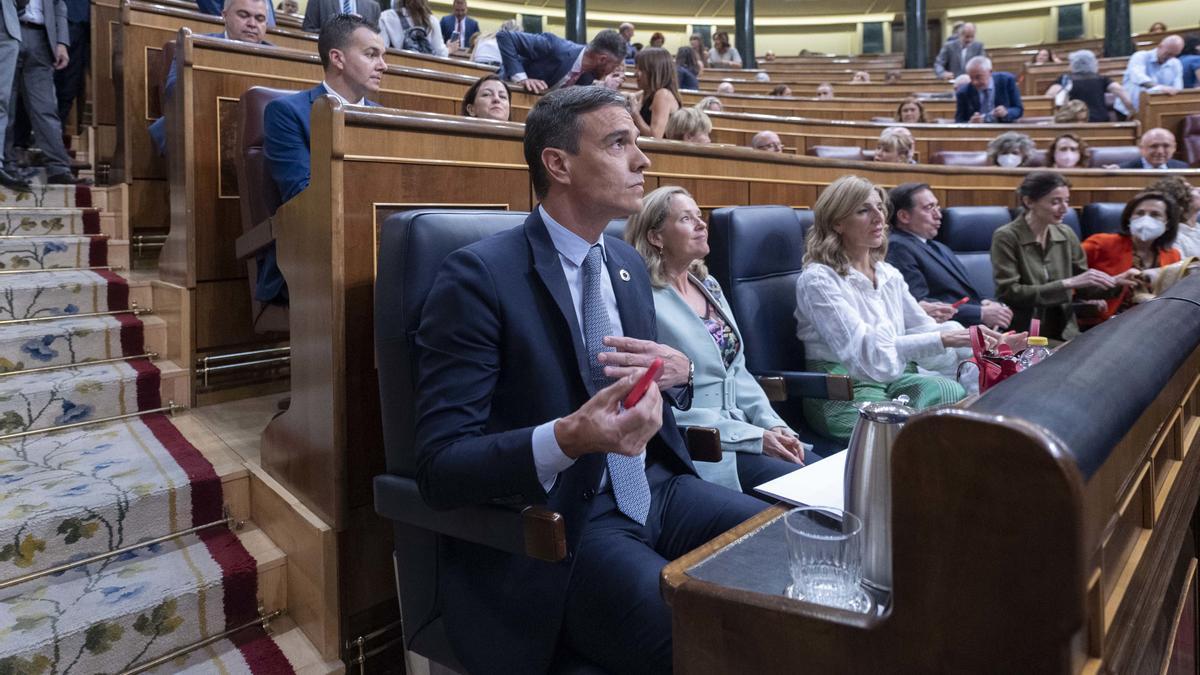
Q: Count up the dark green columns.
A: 4